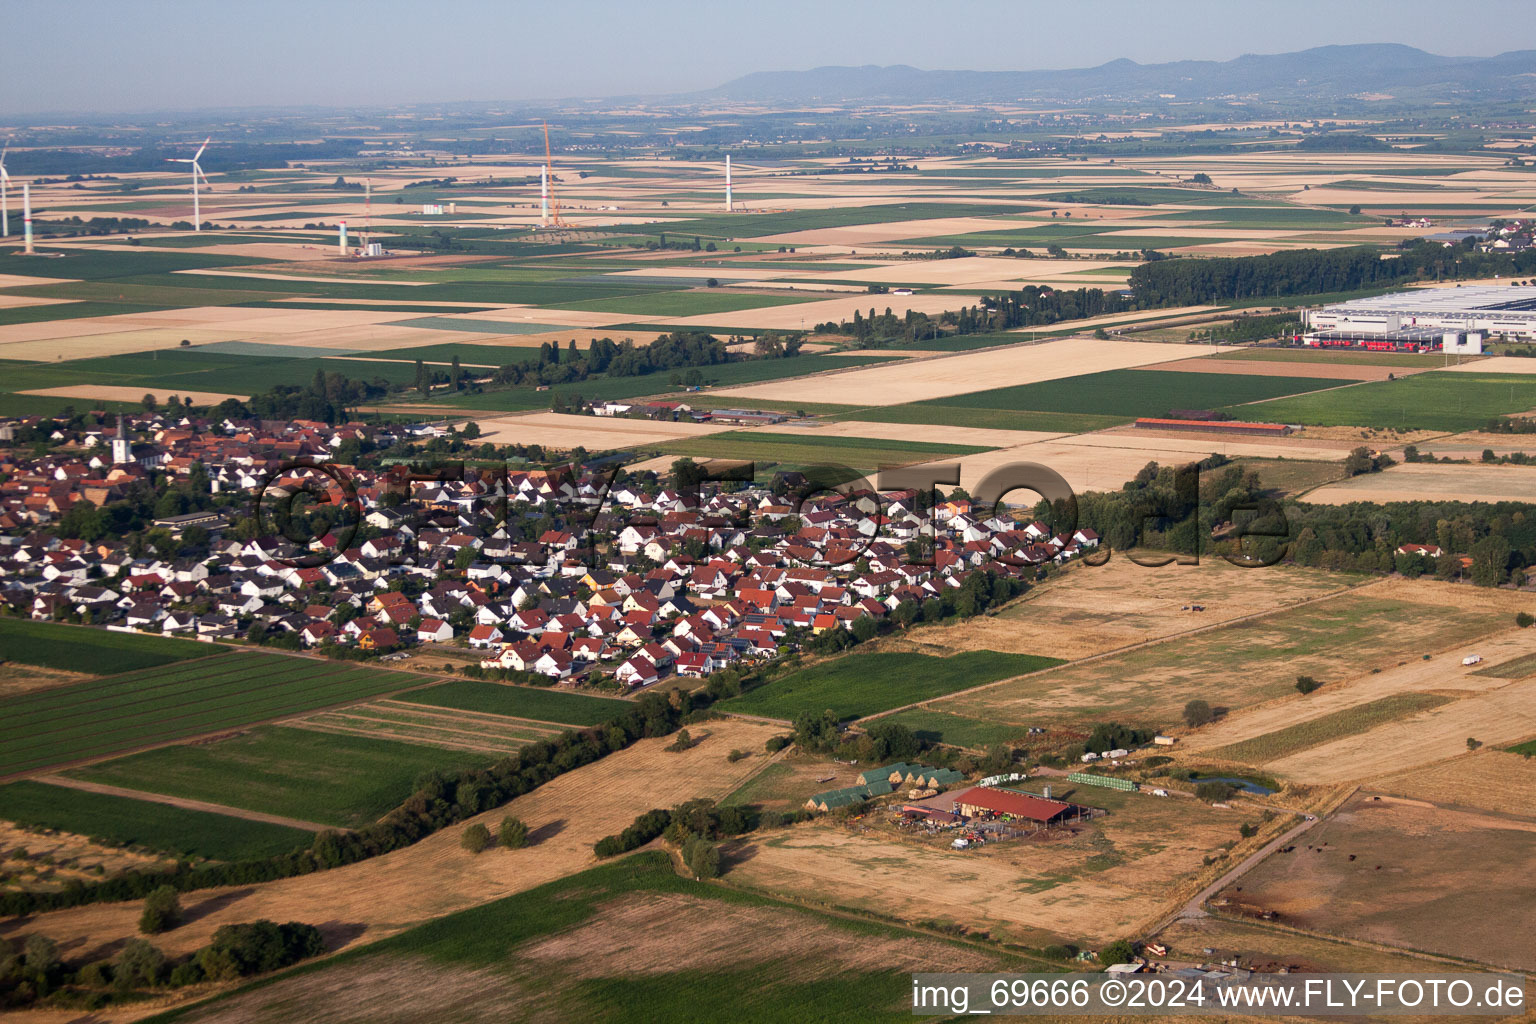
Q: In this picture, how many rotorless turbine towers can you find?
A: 4